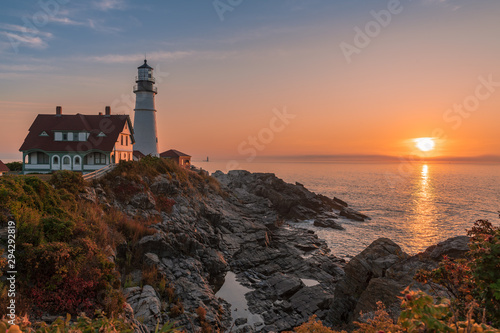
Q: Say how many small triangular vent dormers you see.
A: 2